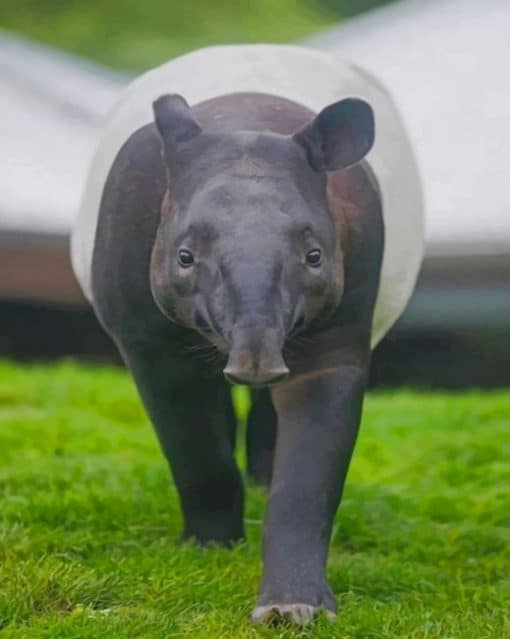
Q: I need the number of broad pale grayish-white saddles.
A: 1